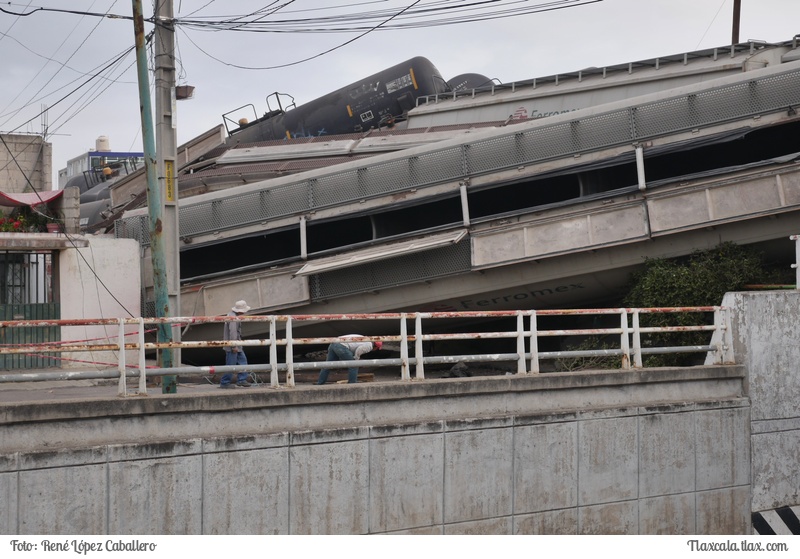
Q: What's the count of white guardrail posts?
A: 12